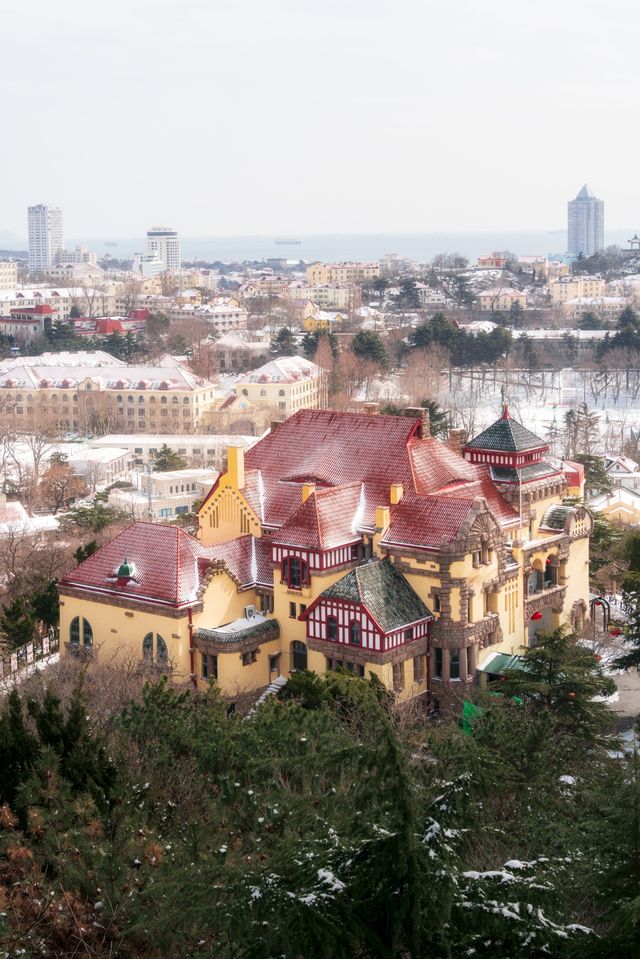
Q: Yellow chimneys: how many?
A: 4